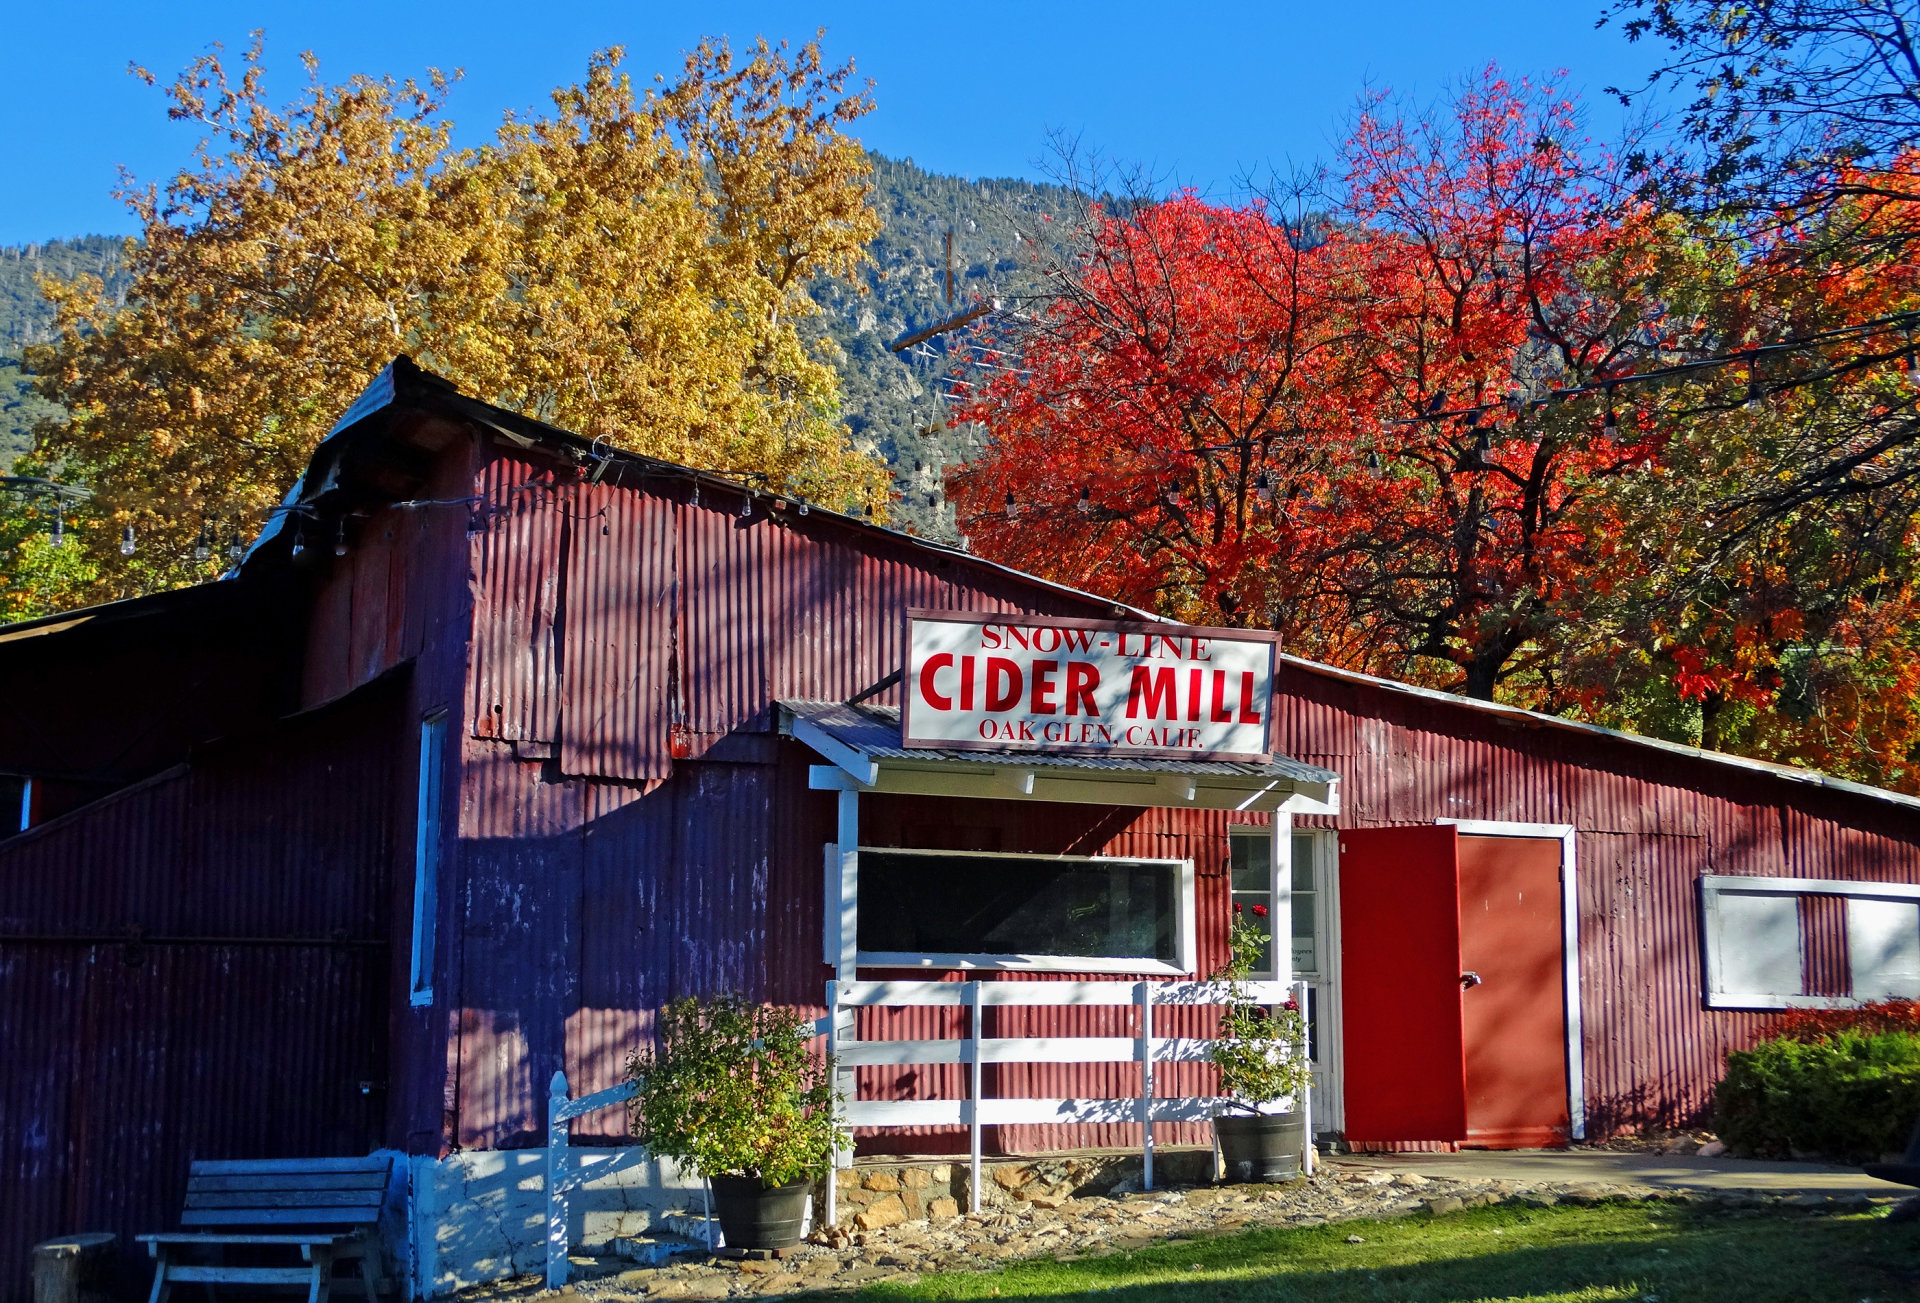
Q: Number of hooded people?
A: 0